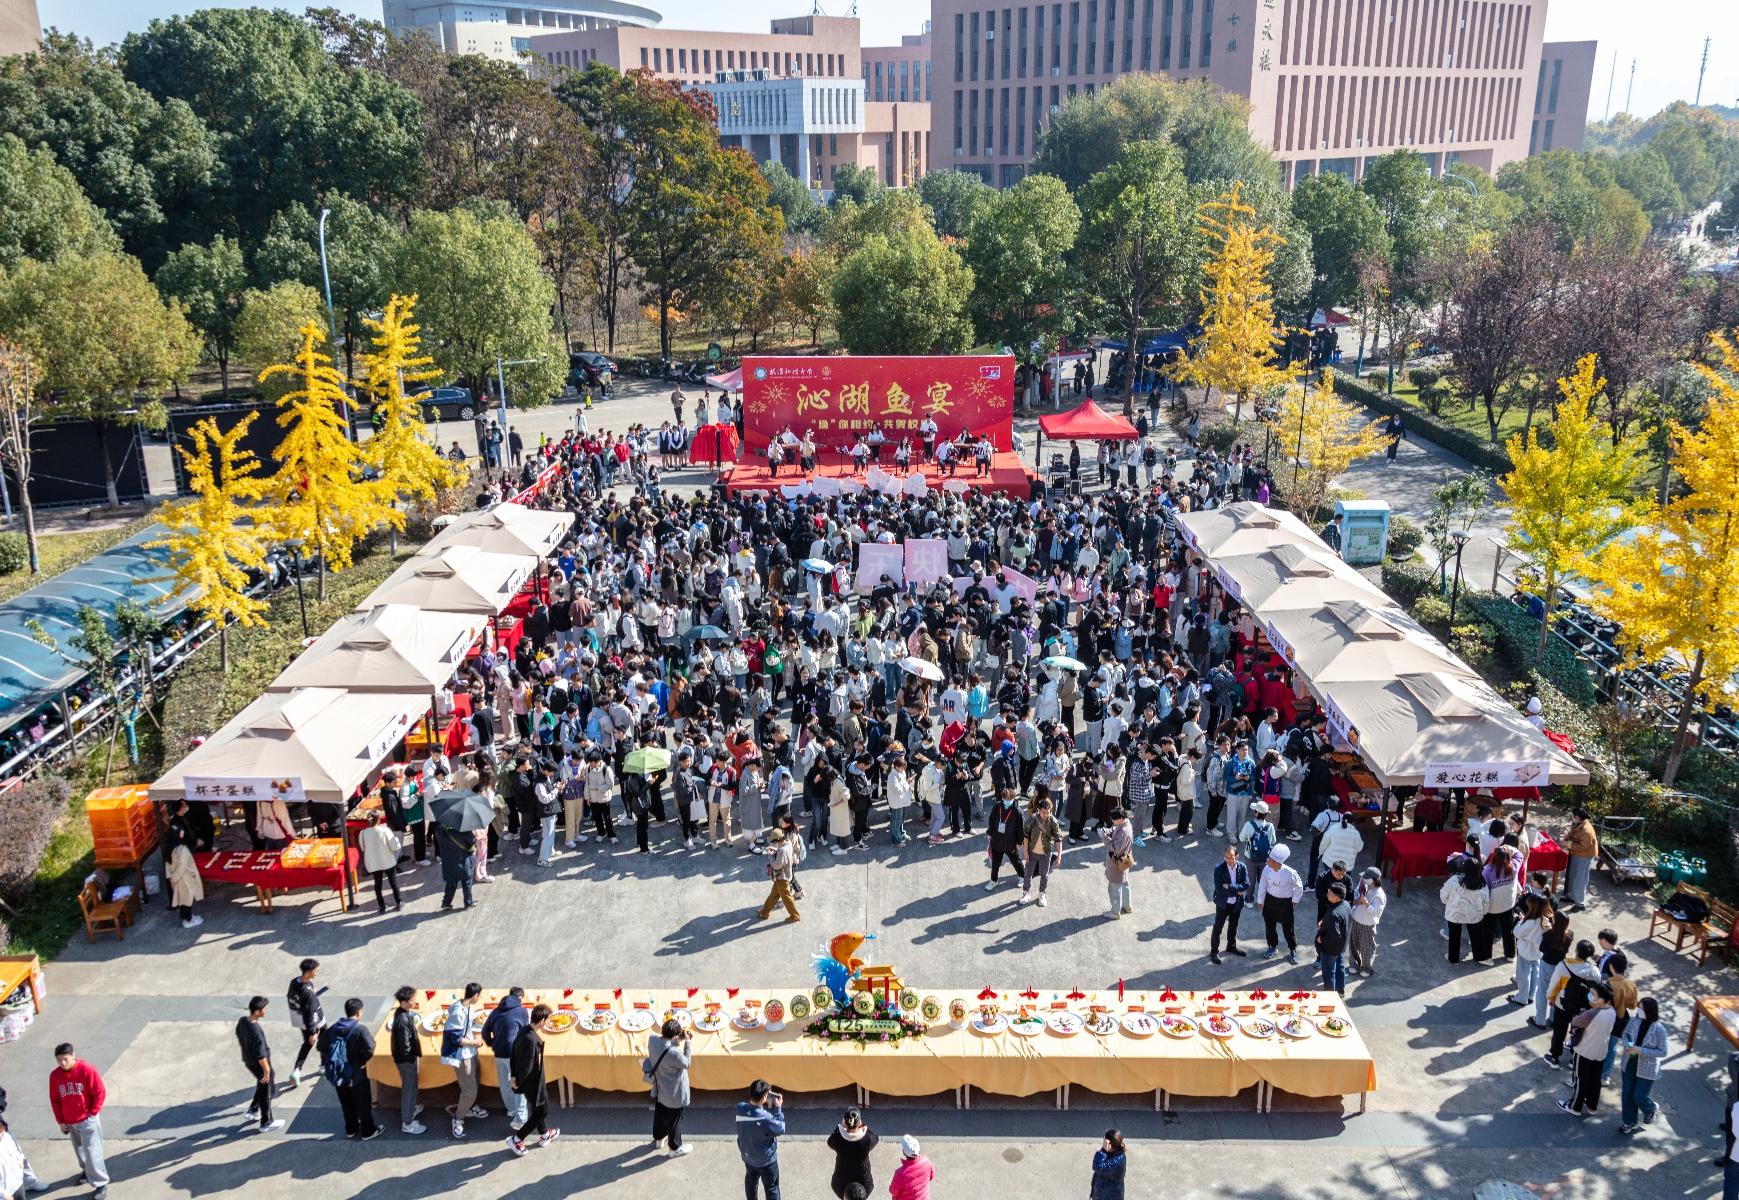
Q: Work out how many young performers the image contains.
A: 10